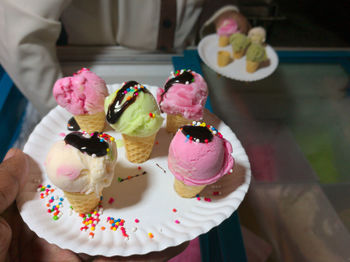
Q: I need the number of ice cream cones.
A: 10